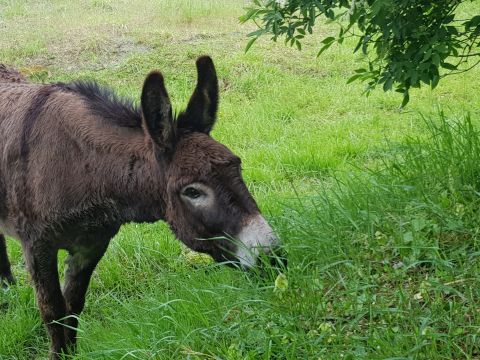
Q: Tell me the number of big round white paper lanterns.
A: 0